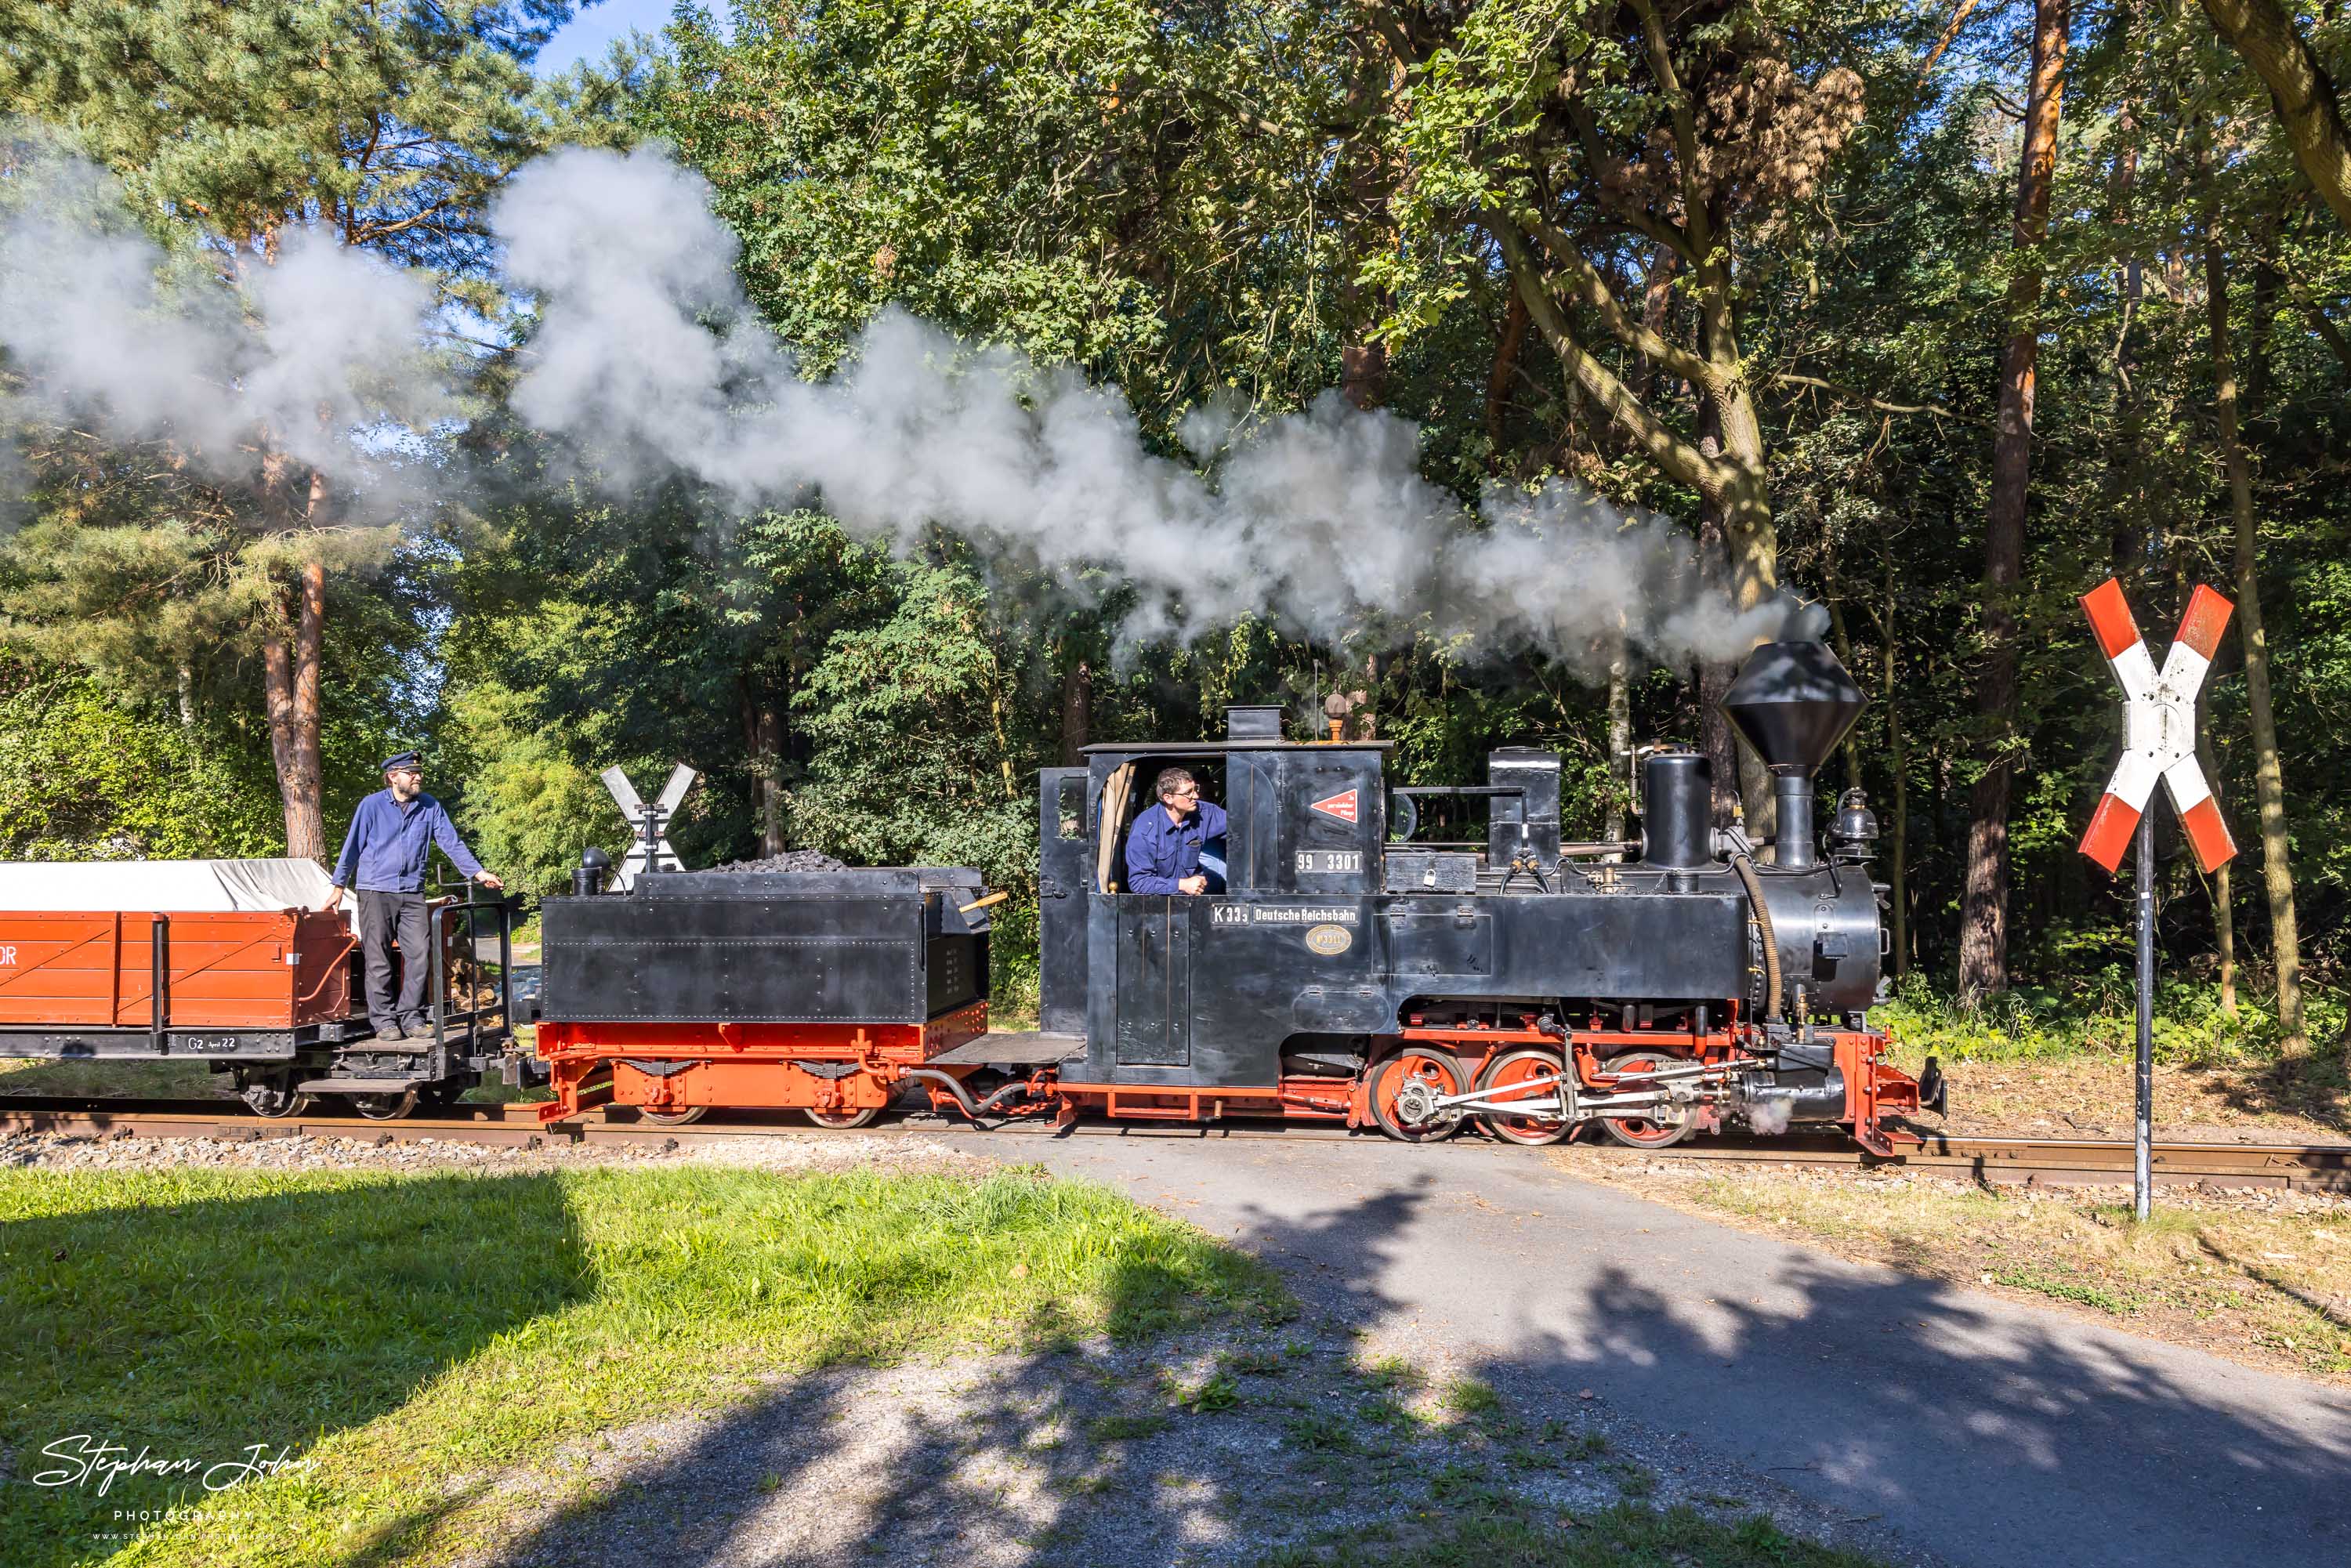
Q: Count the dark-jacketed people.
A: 2